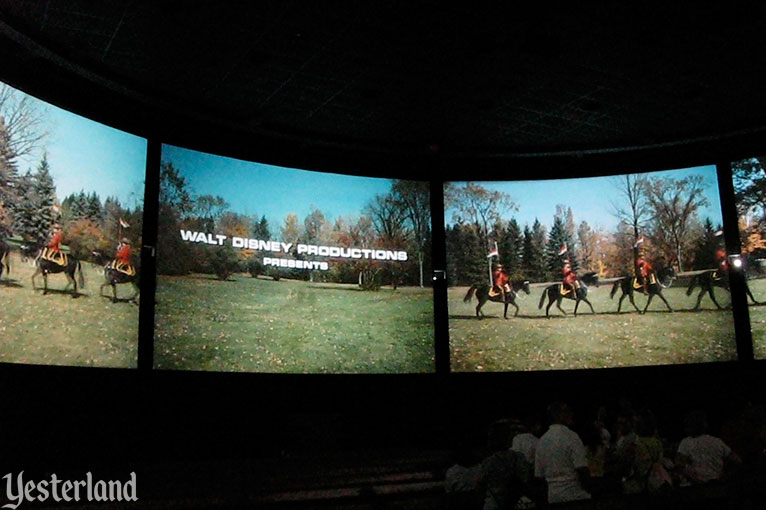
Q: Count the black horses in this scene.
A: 7